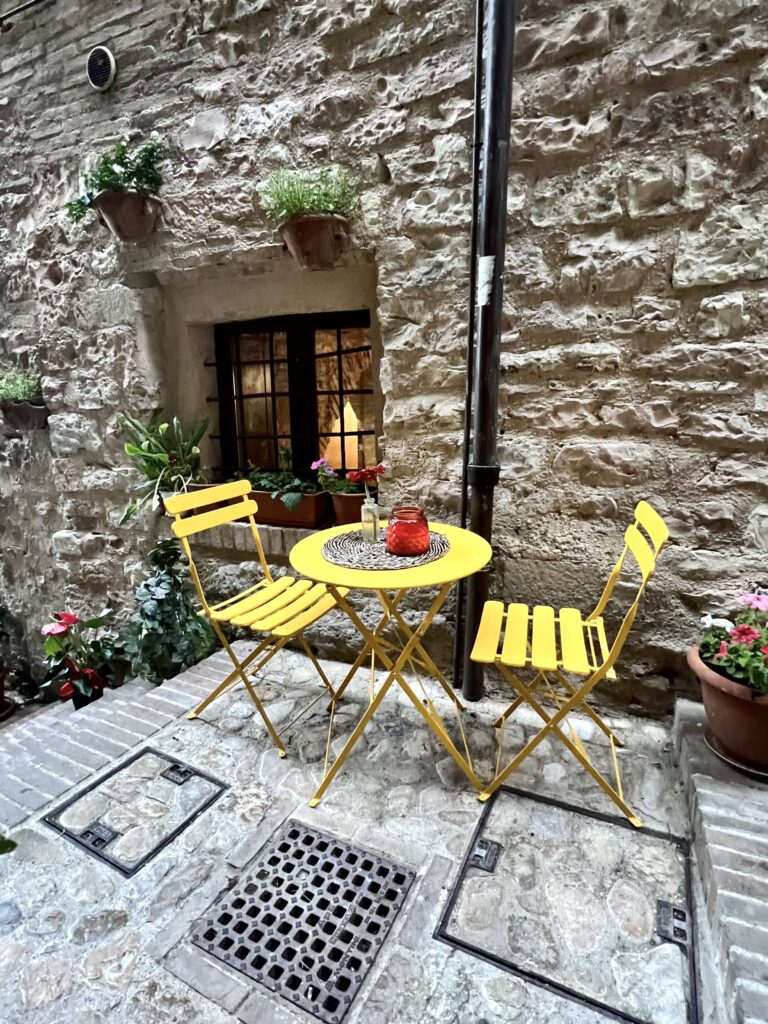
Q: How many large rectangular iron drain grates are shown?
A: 1